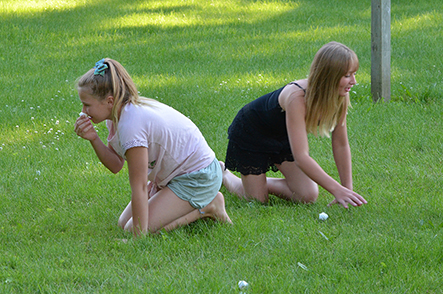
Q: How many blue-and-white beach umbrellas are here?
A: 0